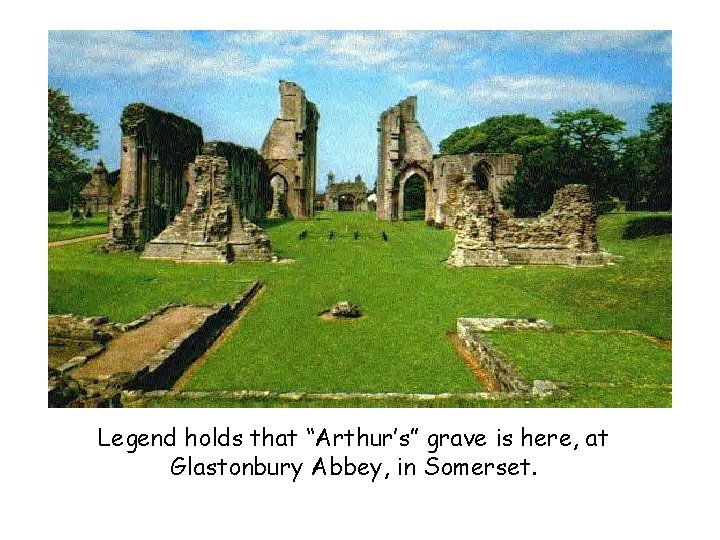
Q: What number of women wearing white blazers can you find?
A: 0